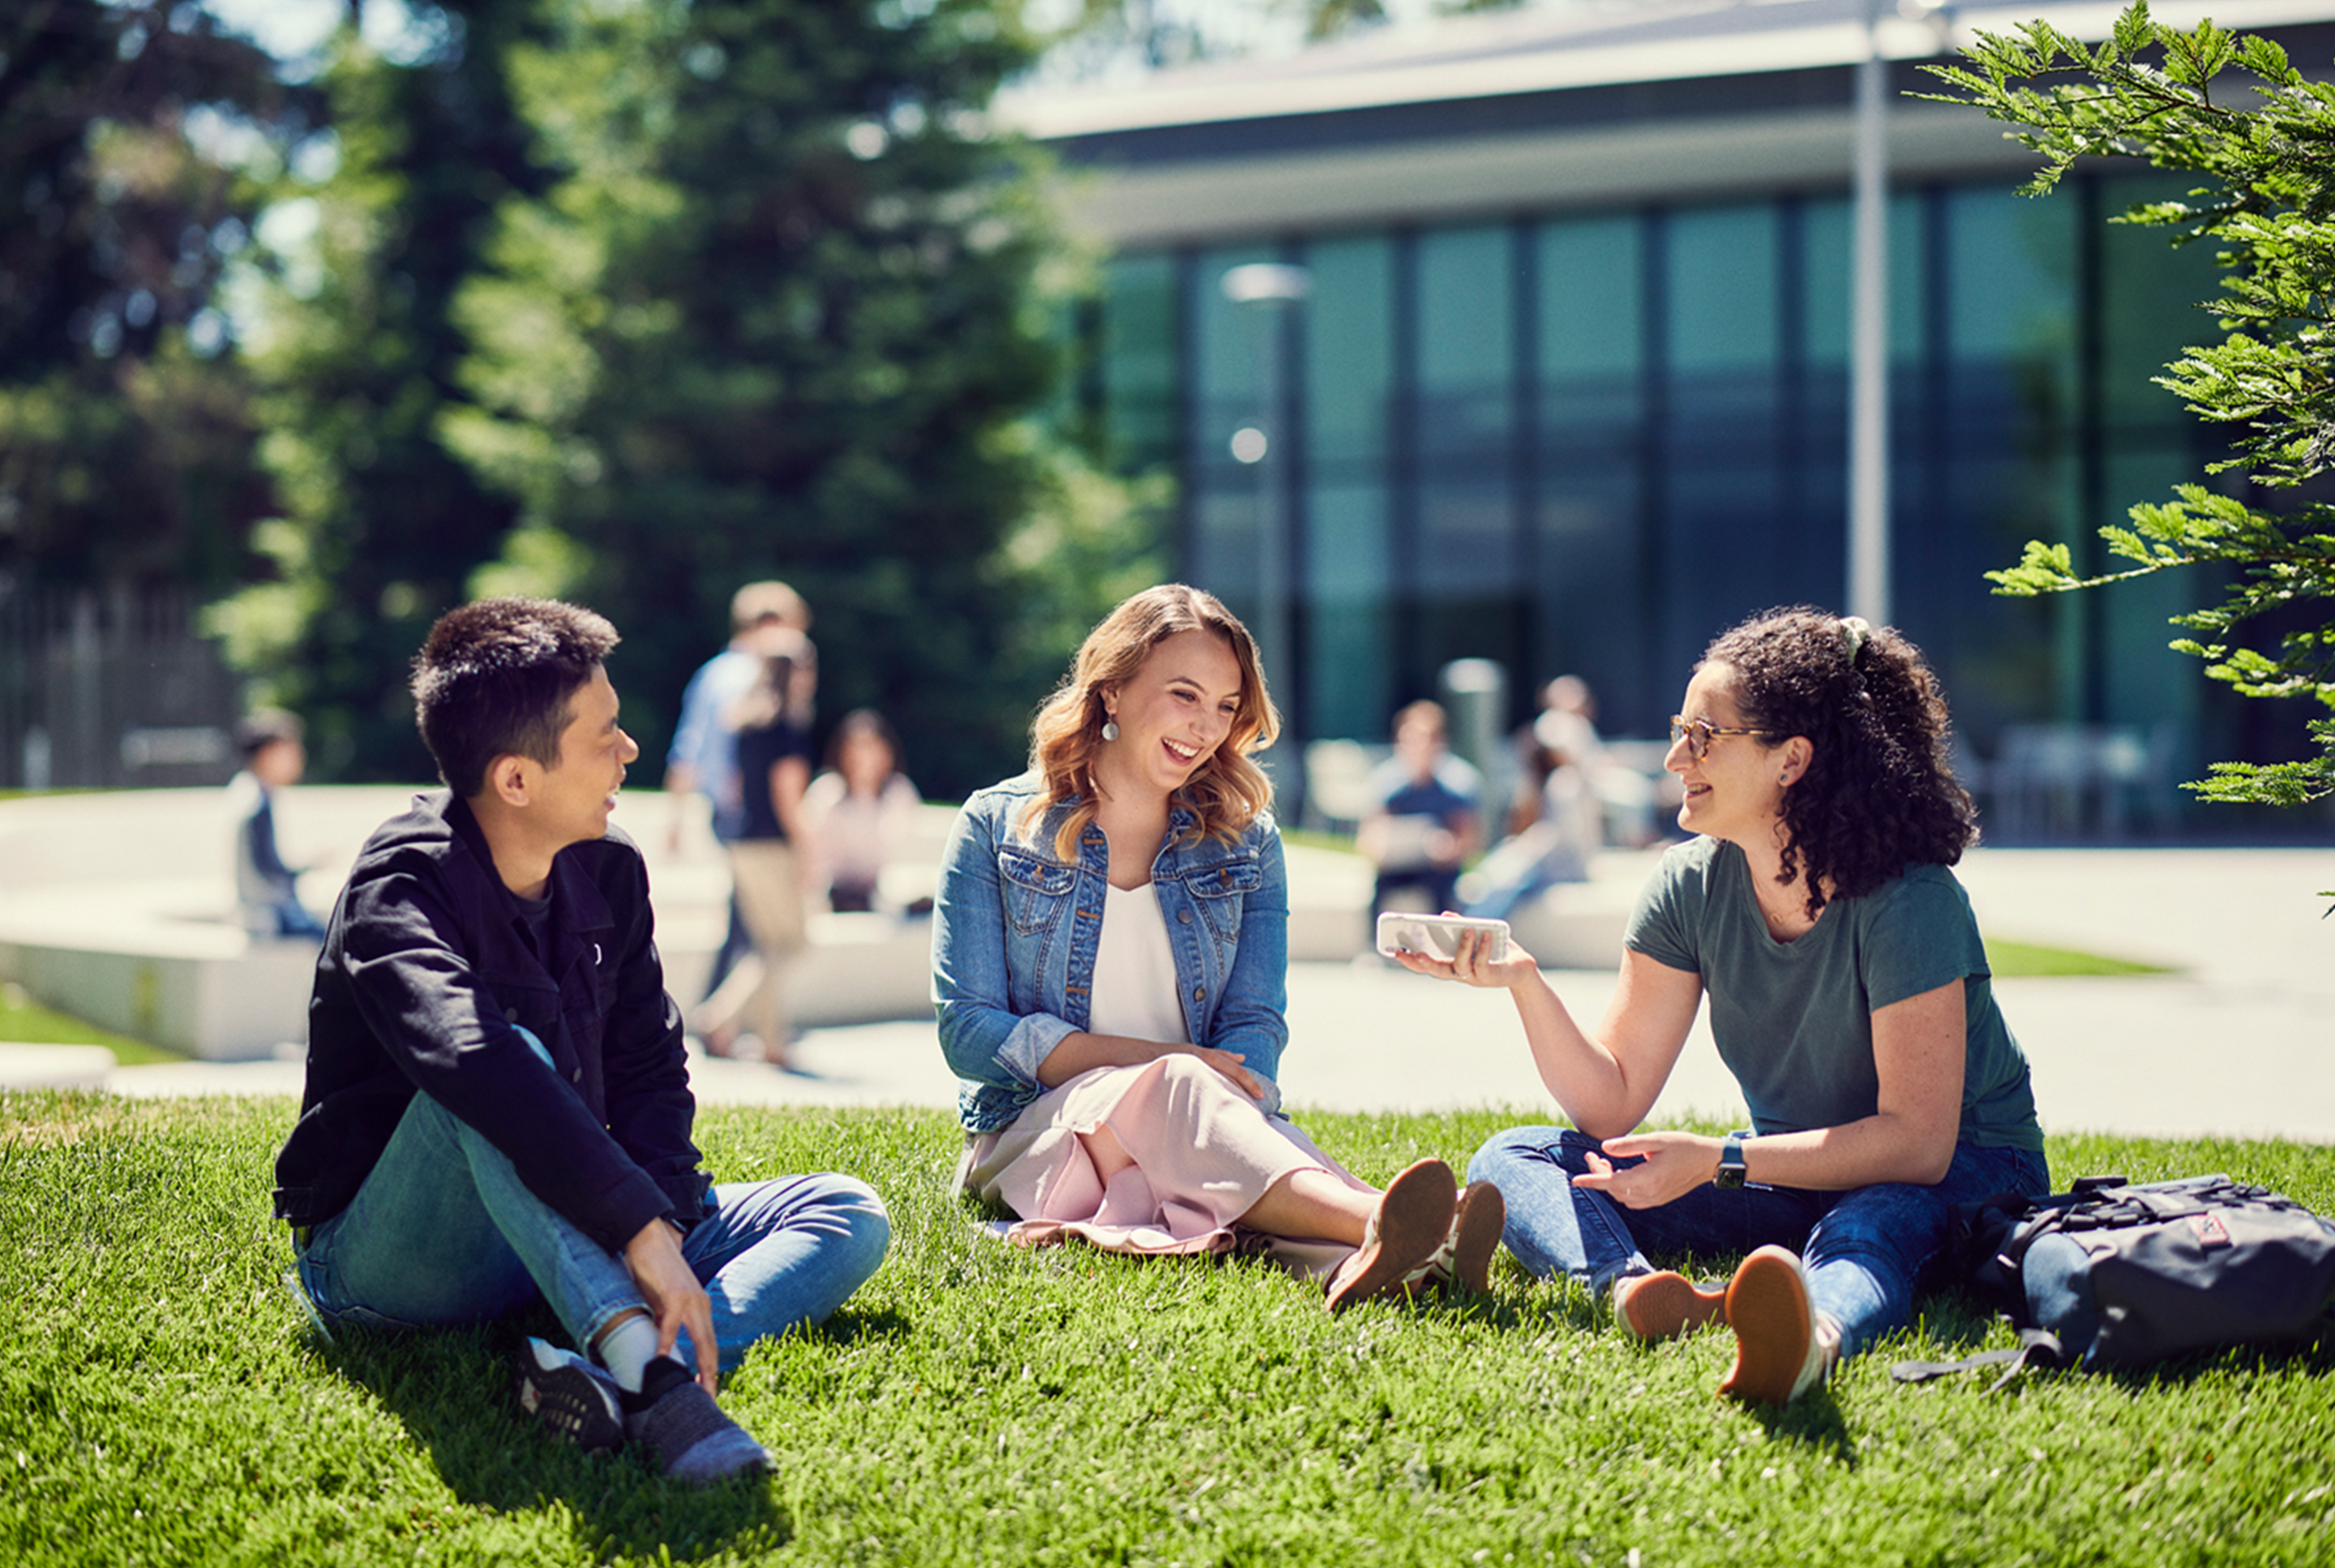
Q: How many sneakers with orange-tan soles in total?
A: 2